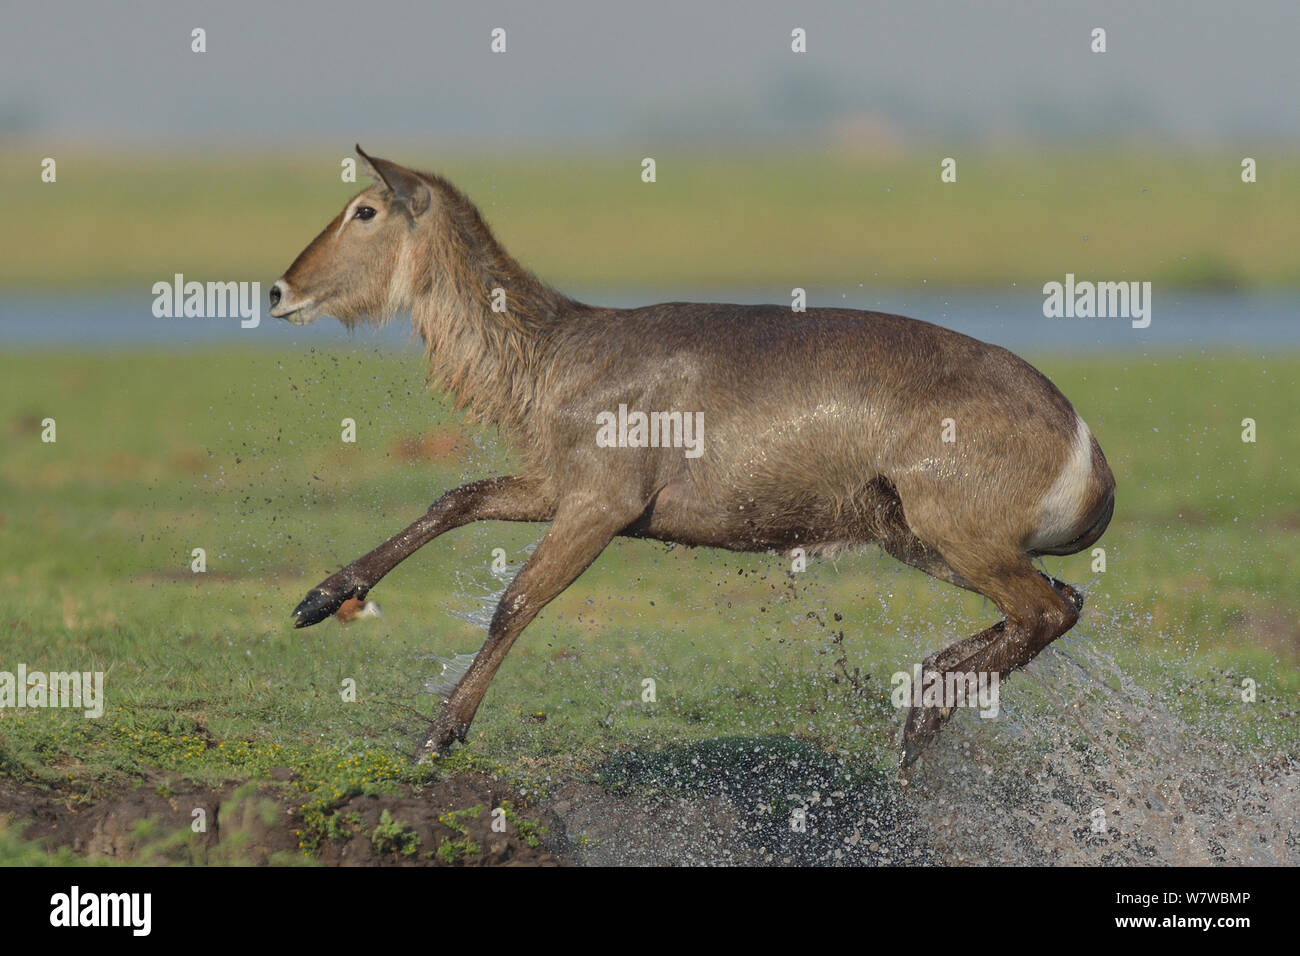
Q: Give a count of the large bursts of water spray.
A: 1